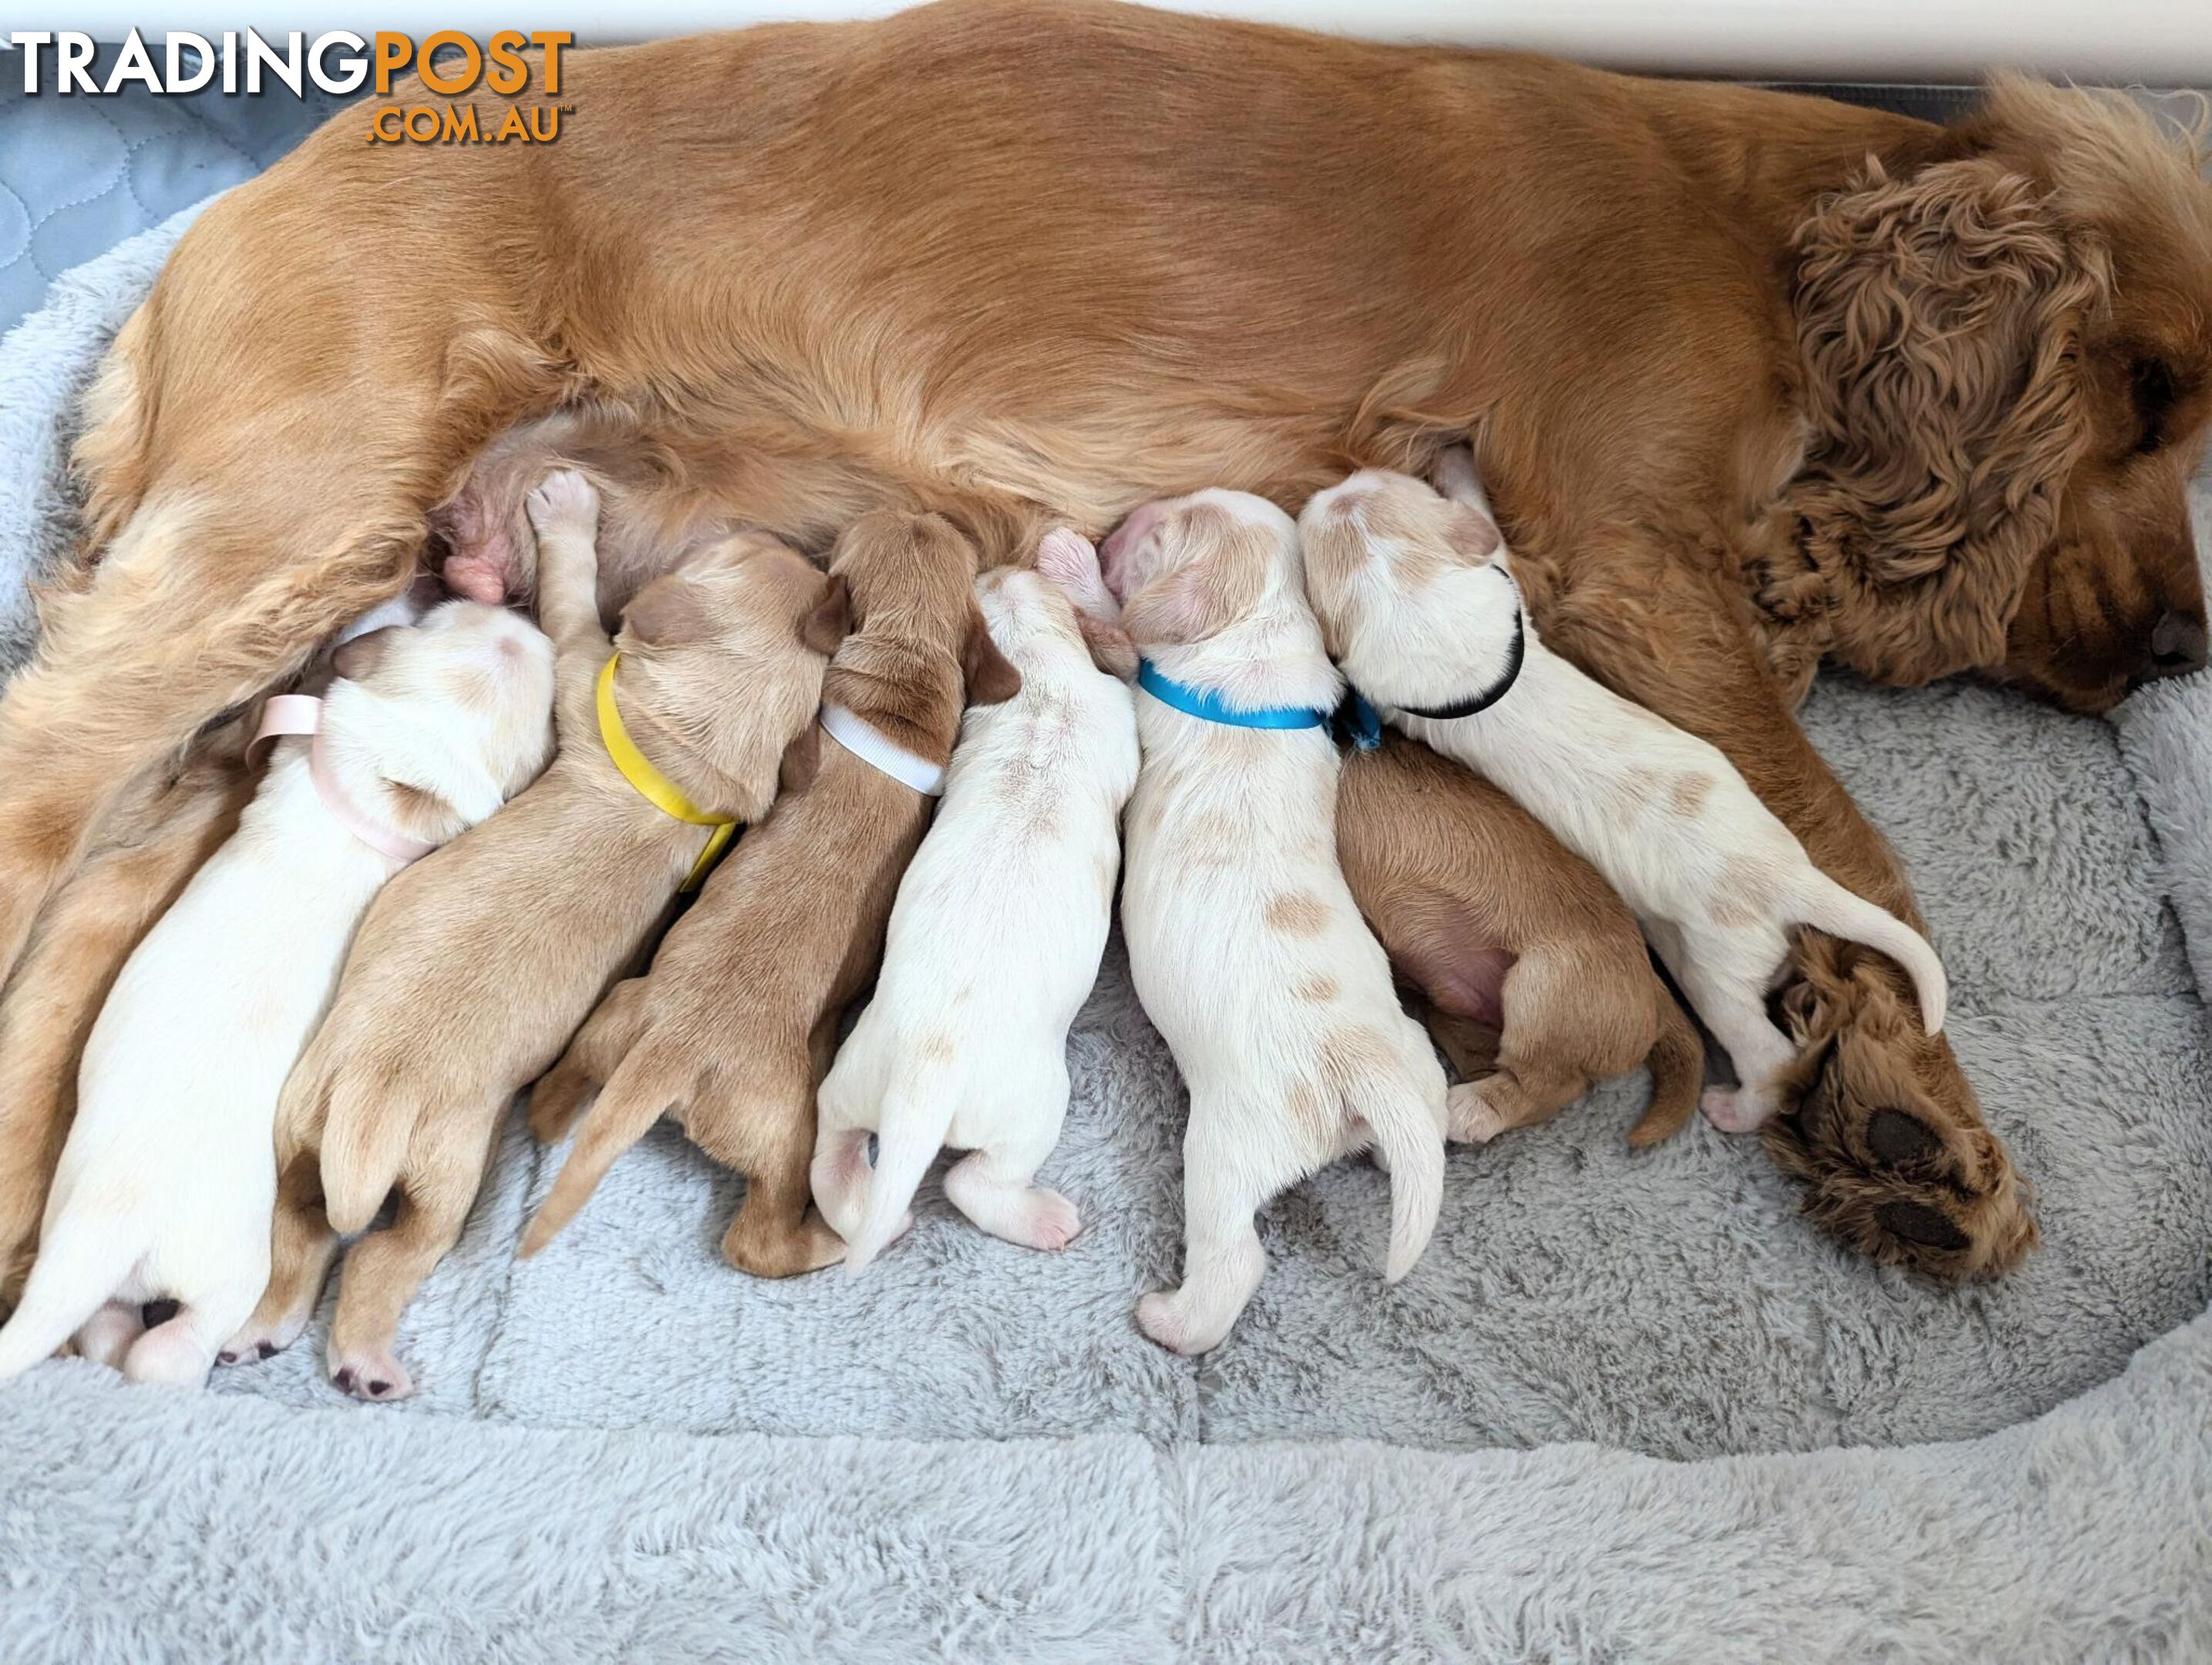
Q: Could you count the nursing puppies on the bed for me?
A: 7